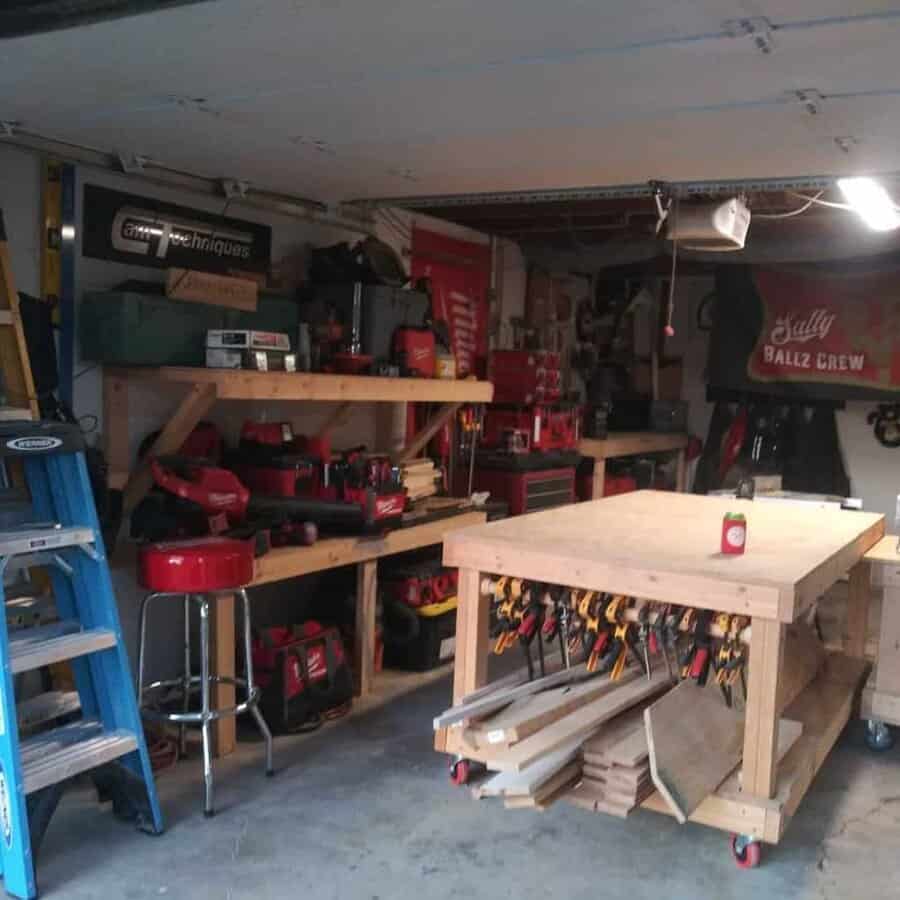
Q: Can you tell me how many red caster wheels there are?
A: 2